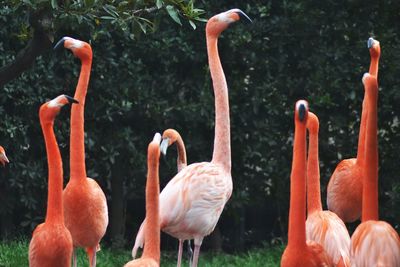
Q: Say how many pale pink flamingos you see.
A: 1